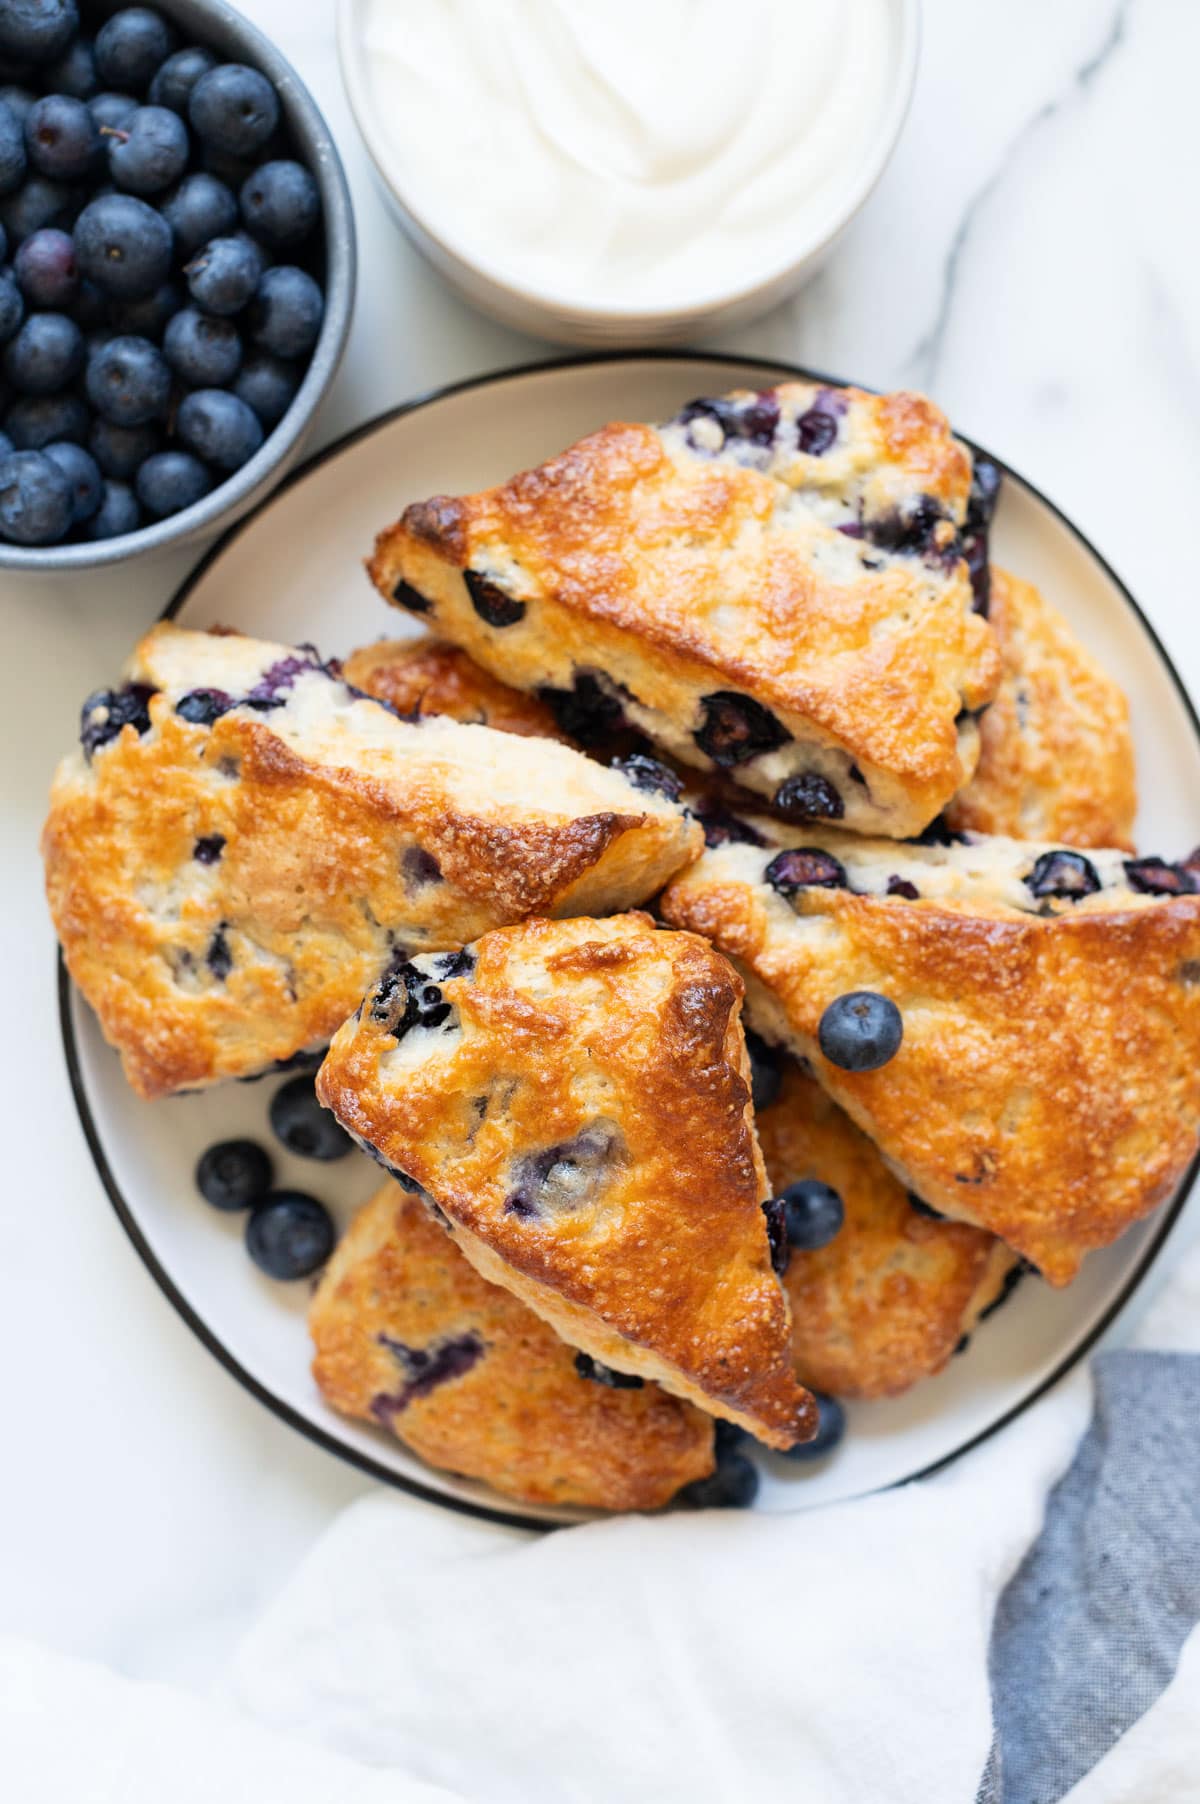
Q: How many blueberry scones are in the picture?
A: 8